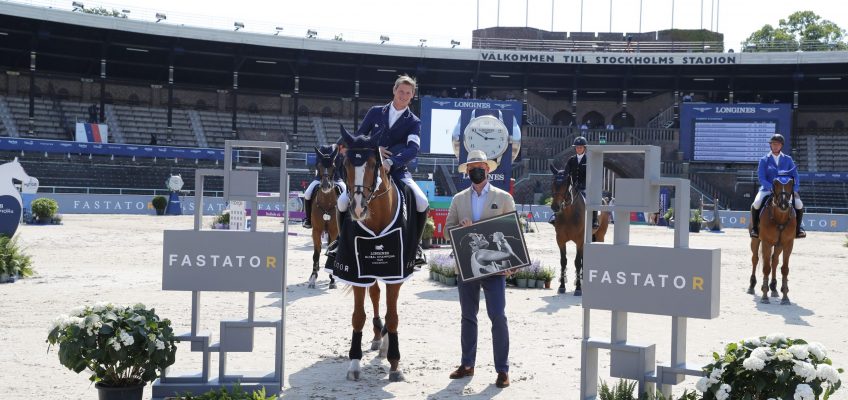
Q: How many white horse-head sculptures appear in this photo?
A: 1